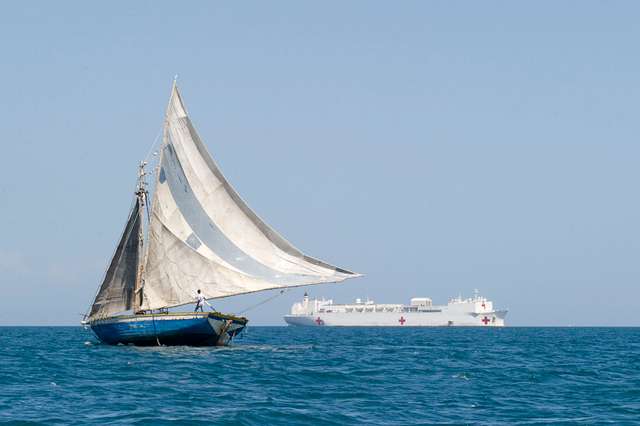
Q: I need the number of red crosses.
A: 3